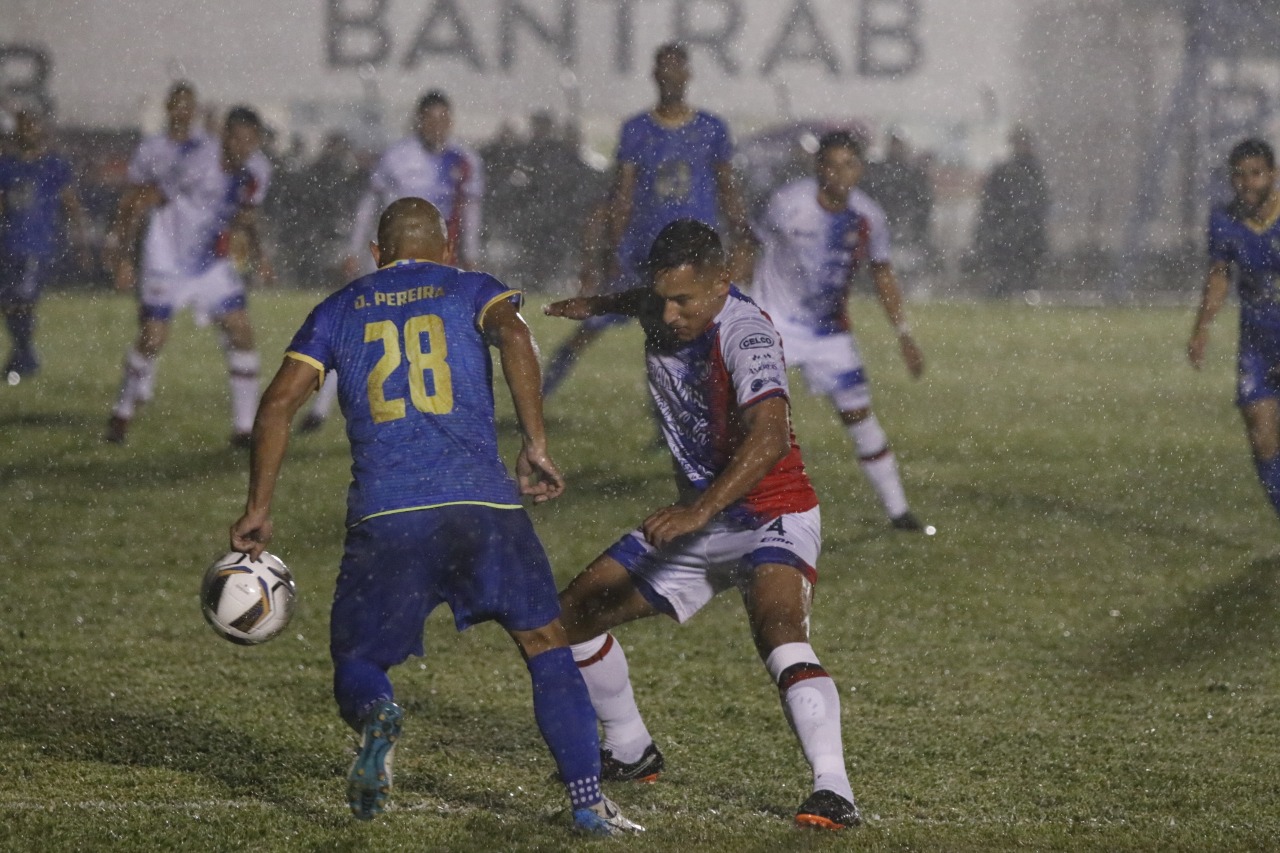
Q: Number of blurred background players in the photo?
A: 7